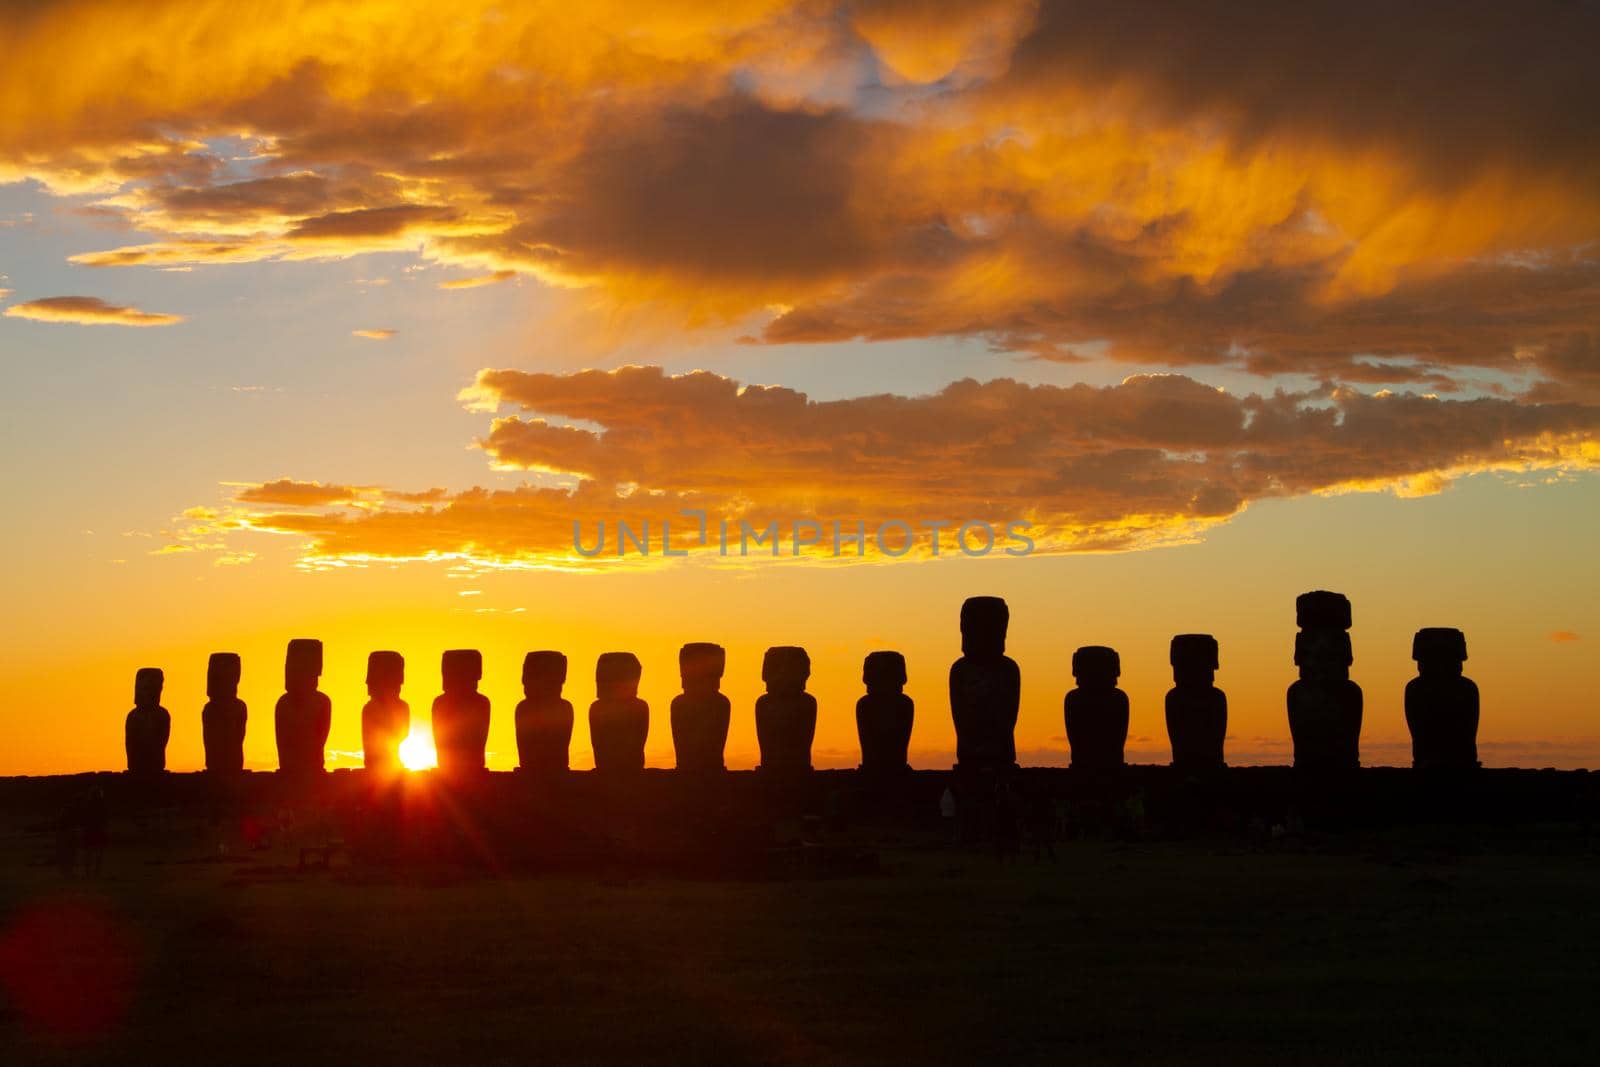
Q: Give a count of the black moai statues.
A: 15